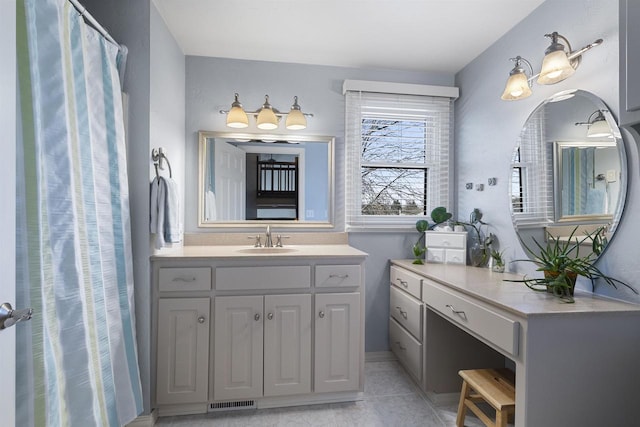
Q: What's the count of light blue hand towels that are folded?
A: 1